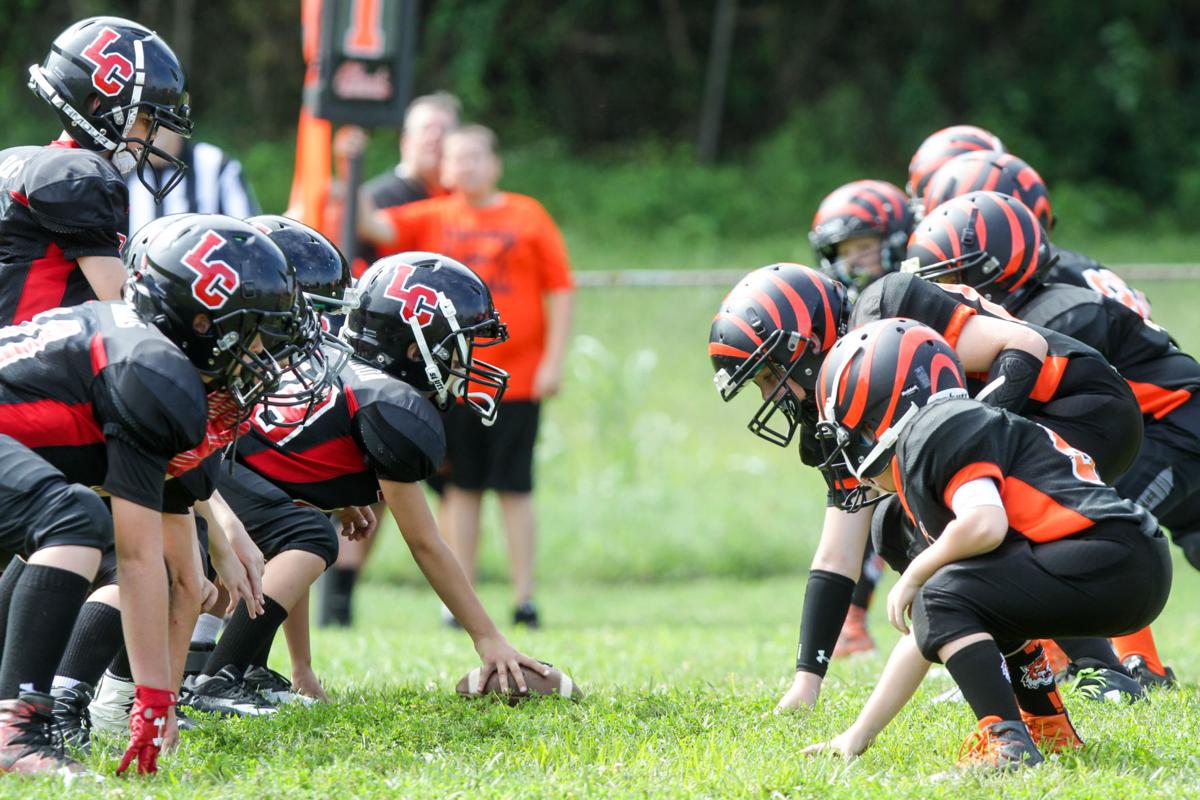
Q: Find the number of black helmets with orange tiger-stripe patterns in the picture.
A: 6